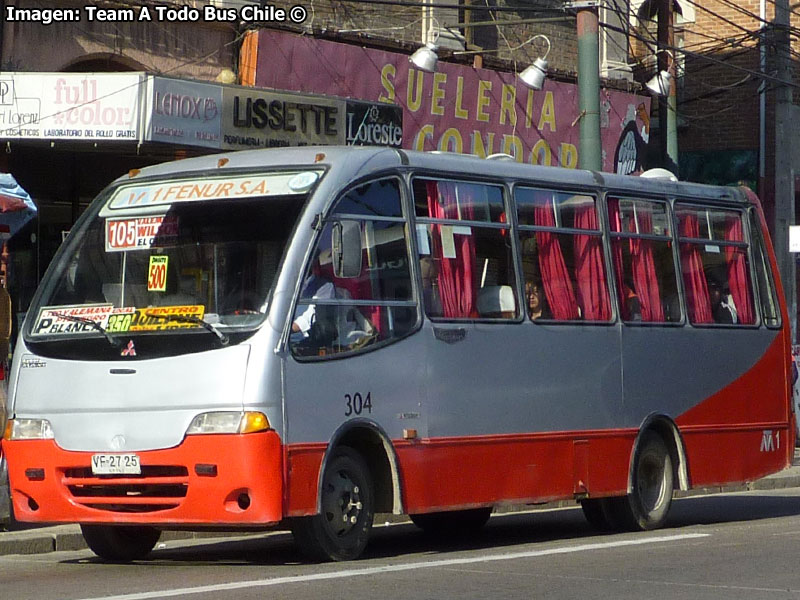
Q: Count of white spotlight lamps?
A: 3